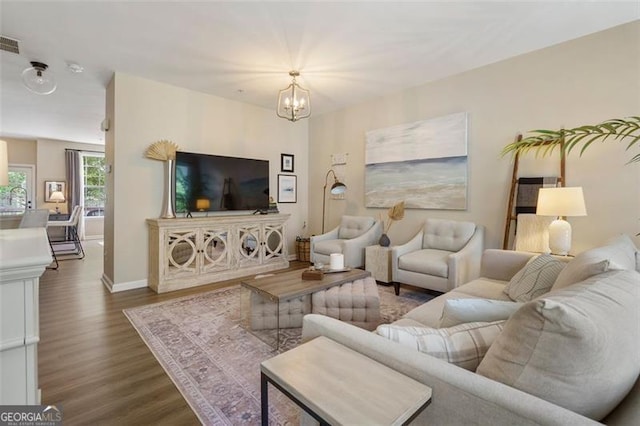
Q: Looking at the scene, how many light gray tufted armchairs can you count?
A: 2